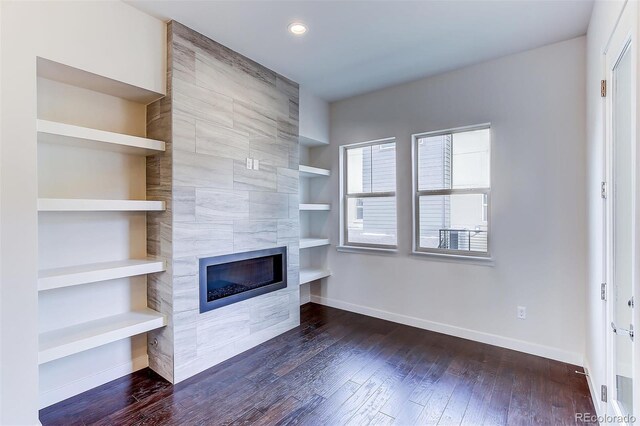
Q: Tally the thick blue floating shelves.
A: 0